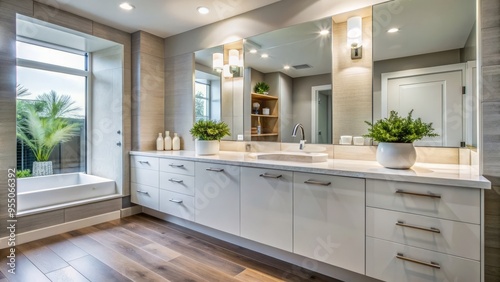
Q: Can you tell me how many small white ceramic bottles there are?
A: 3